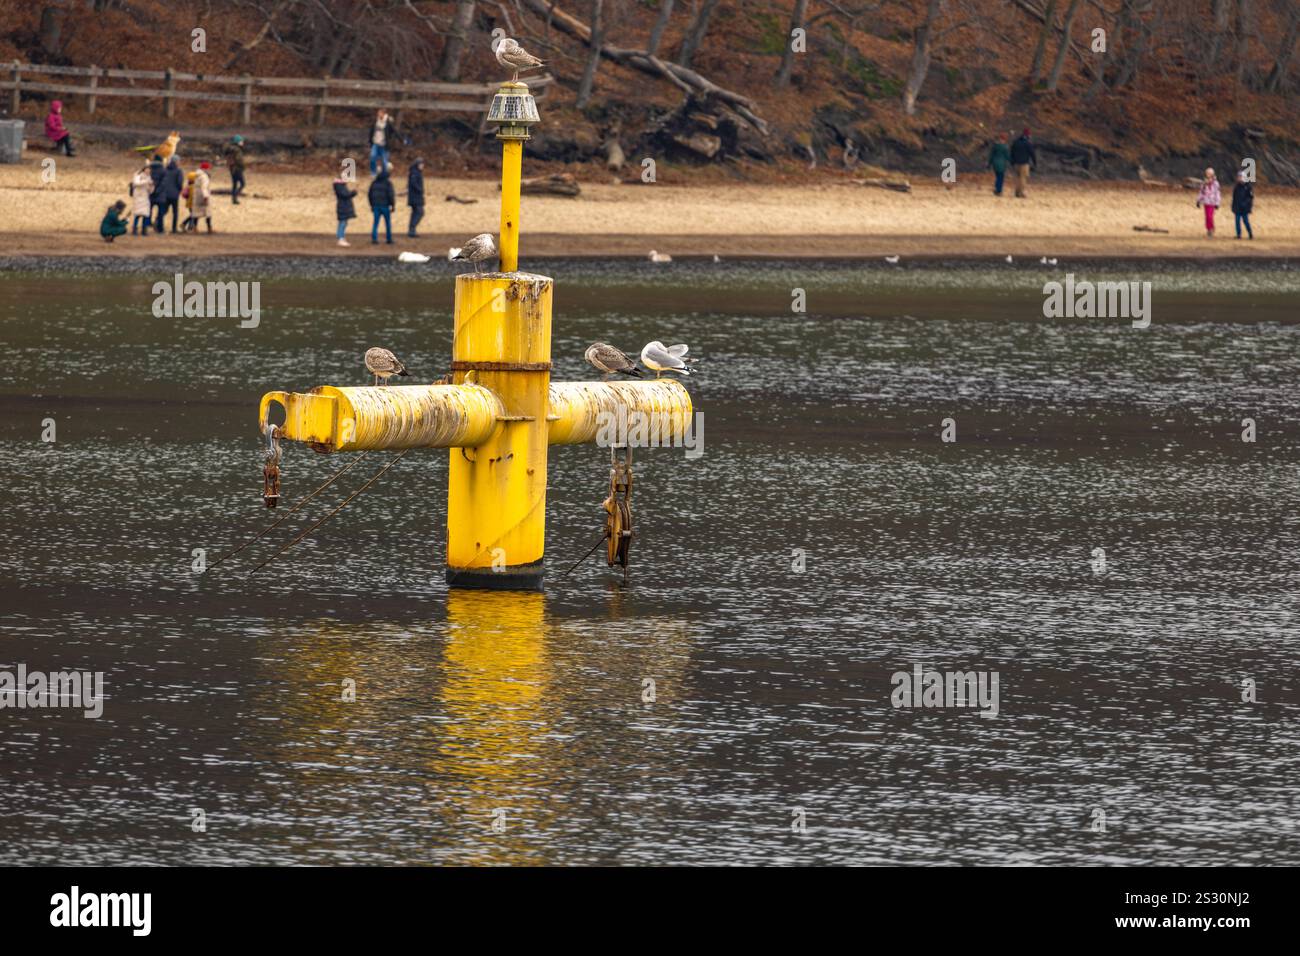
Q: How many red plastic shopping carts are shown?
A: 0